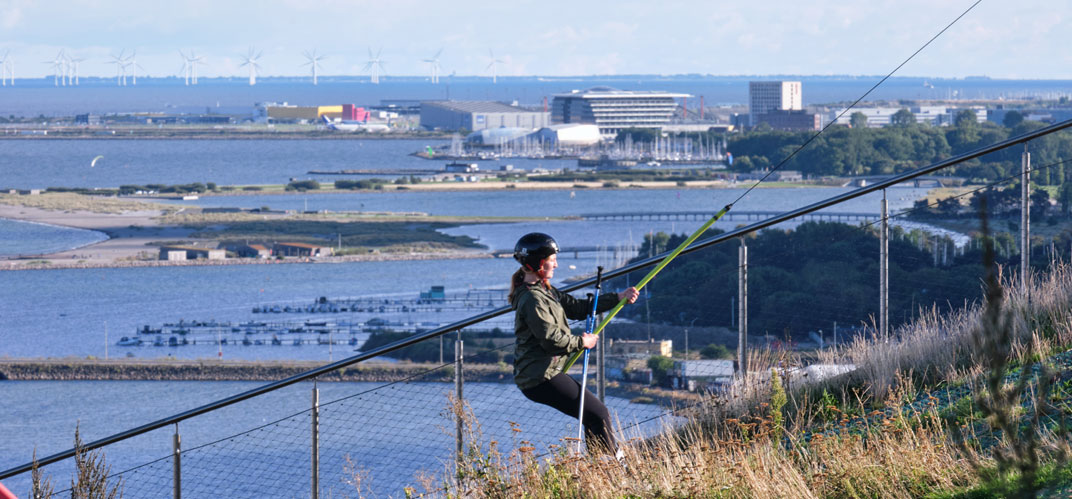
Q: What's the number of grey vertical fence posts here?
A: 7